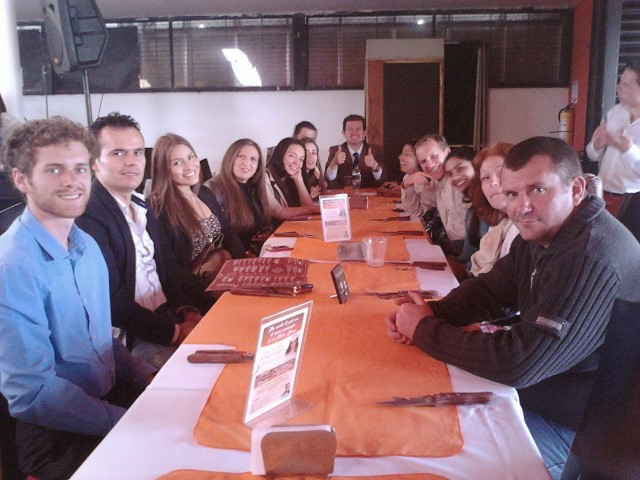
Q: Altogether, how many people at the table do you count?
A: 13